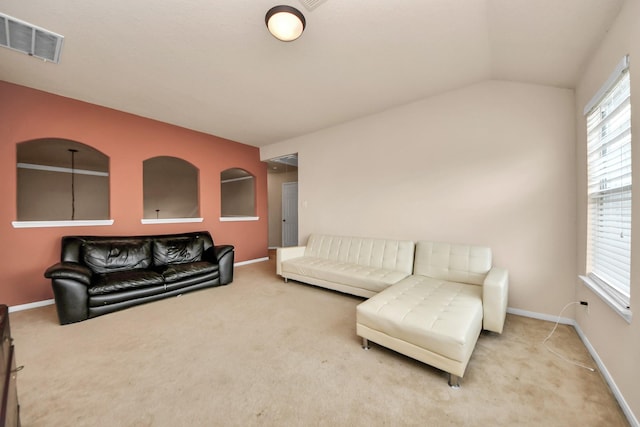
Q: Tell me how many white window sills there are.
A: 4